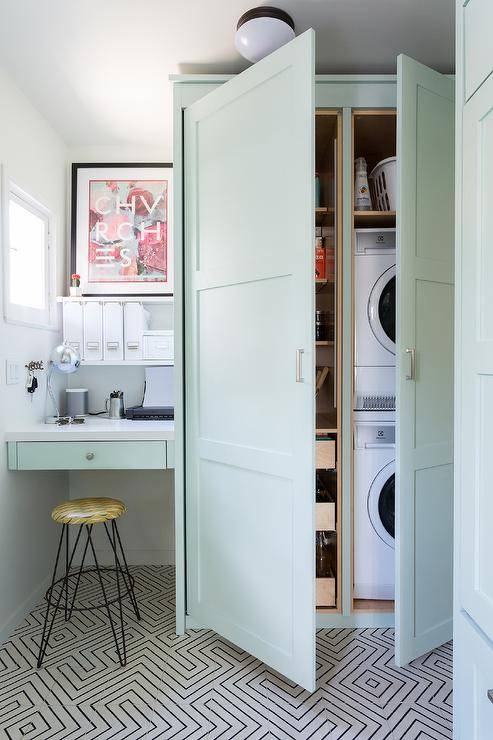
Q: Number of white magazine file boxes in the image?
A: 4